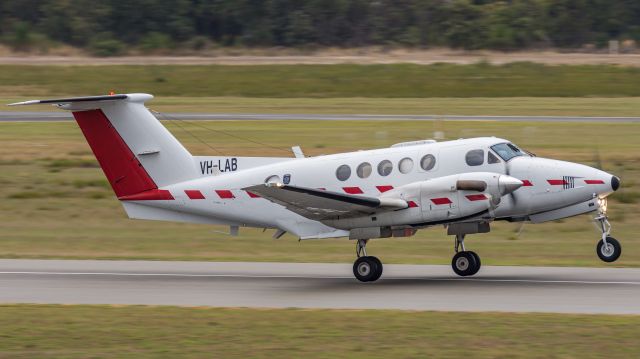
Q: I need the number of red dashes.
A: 12